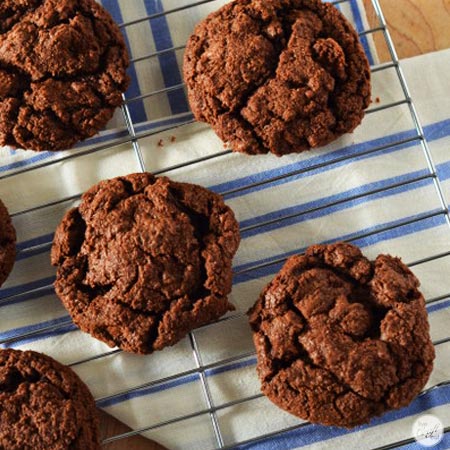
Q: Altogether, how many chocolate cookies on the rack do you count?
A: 6